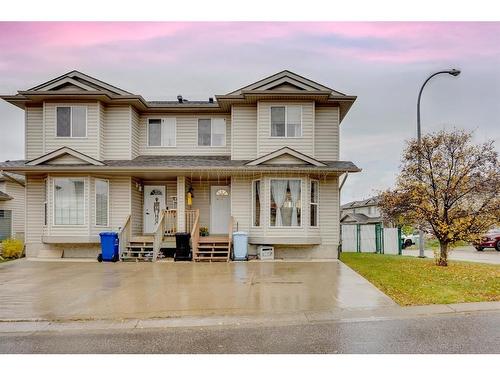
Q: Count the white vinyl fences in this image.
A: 1